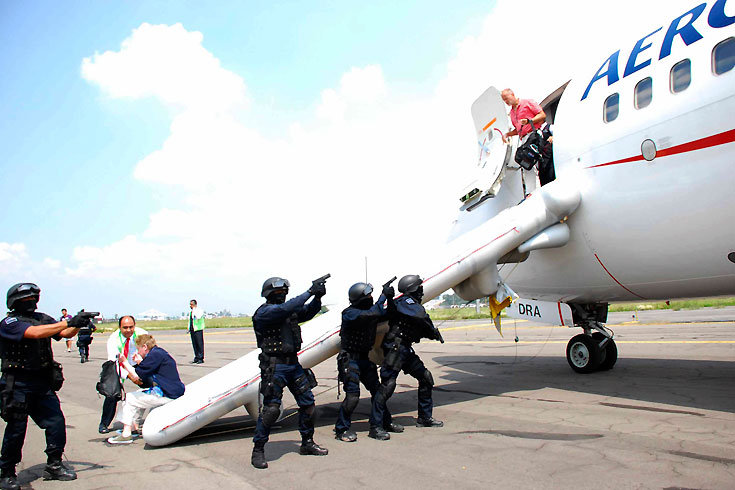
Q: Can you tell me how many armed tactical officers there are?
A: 4